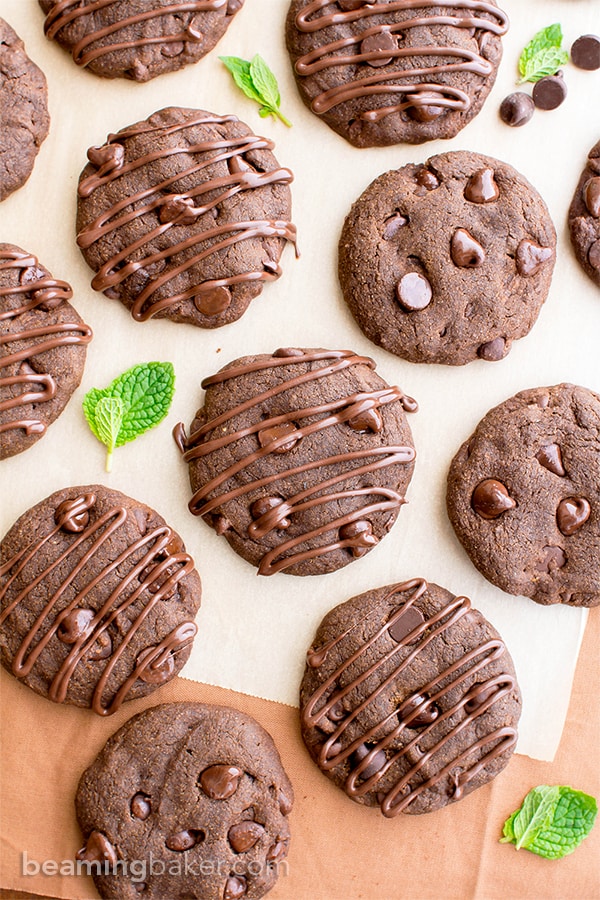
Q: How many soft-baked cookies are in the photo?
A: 12